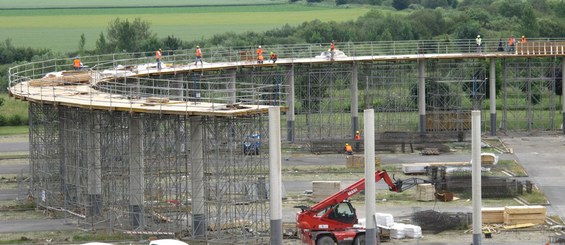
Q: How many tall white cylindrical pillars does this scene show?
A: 3